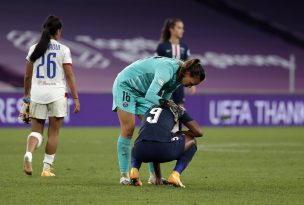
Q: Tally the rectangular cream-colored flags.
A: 0